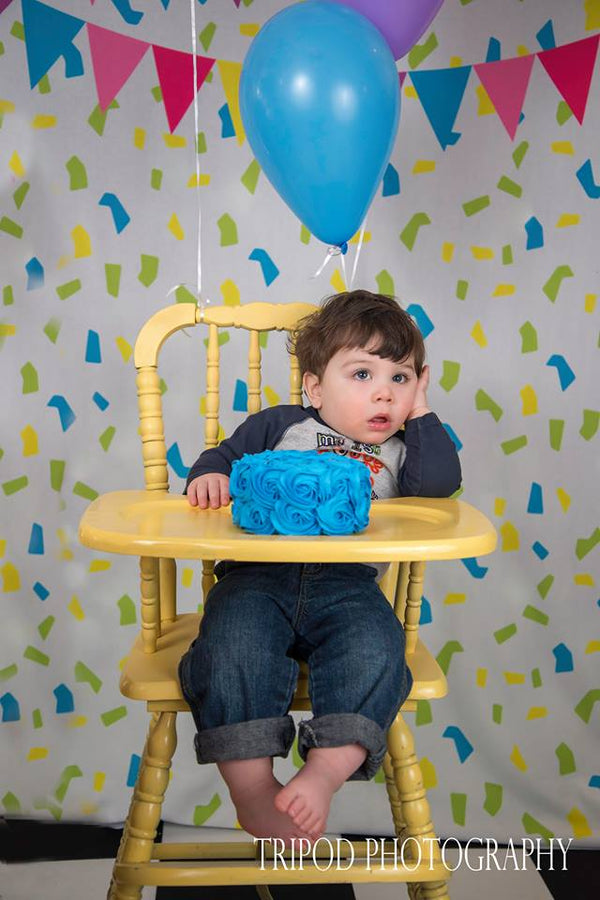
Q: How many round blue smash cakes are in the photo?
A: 1